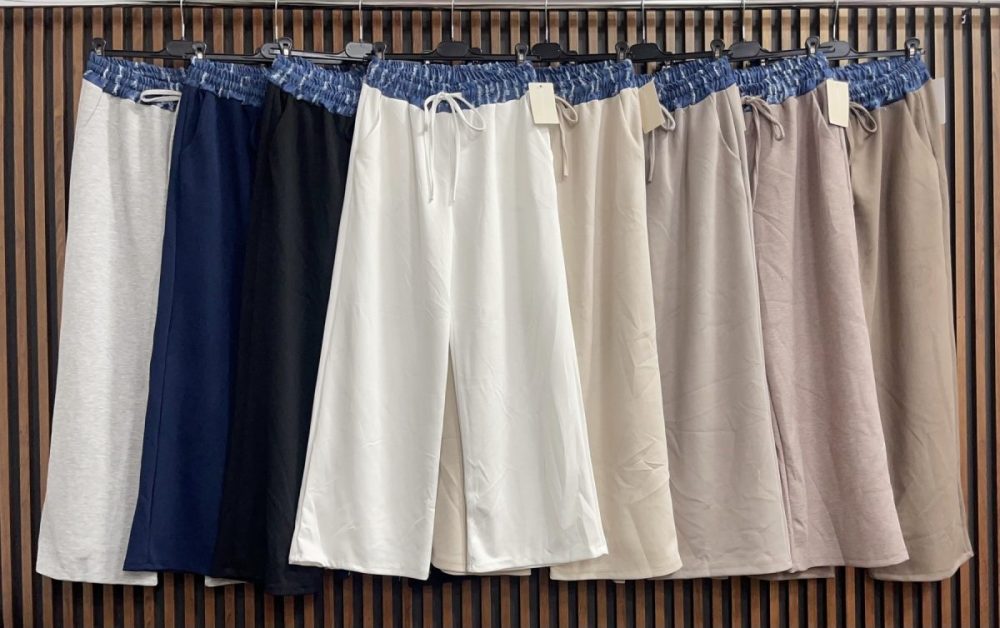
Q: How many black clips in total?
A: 9